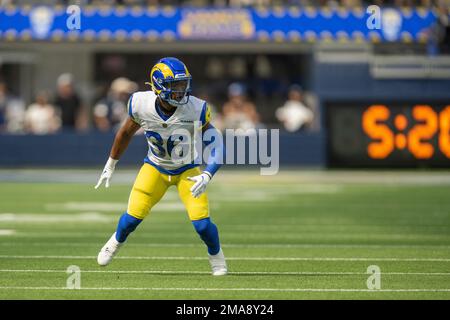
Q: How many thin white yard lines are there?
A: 3